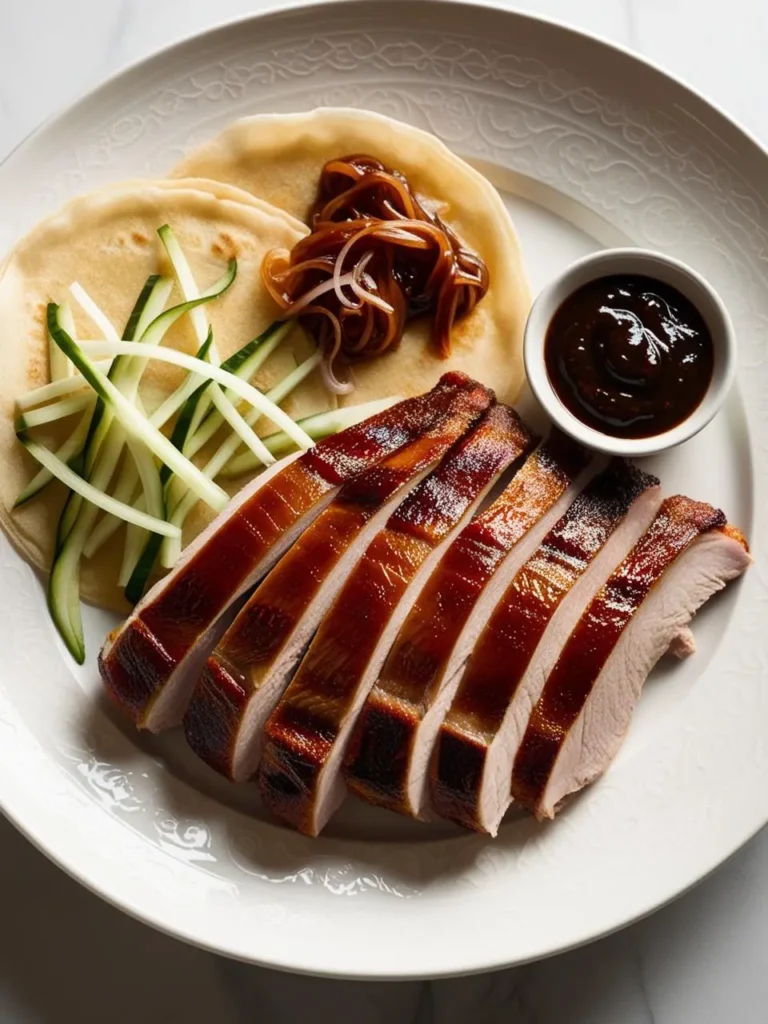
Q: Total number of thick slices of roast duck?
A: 6